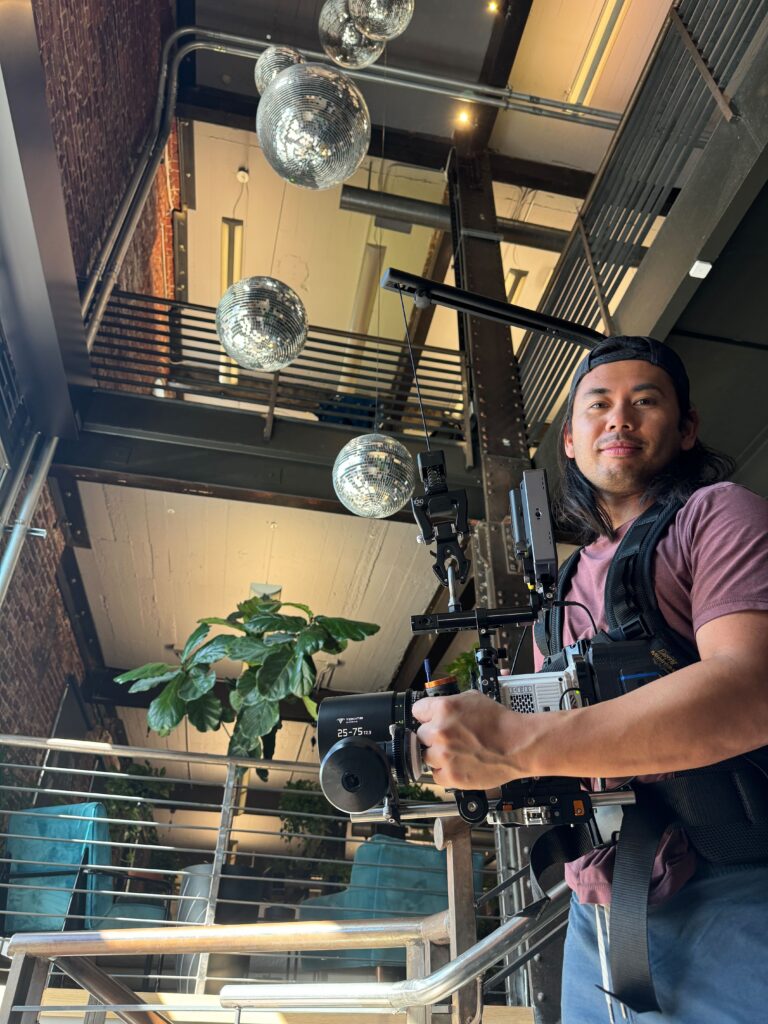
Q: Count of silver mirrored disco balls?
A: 6